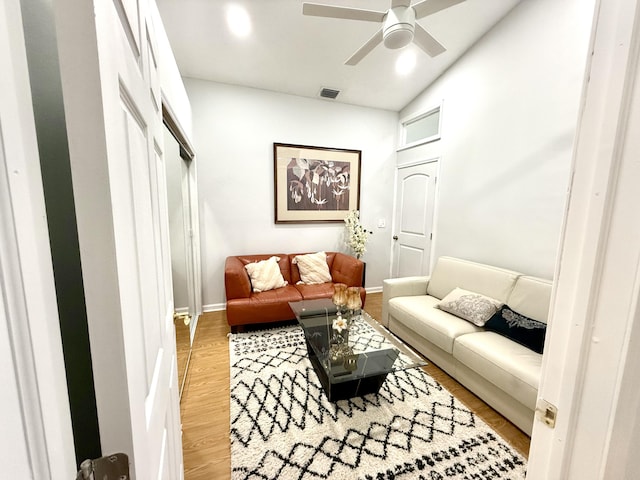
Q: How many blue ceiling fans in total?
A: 0